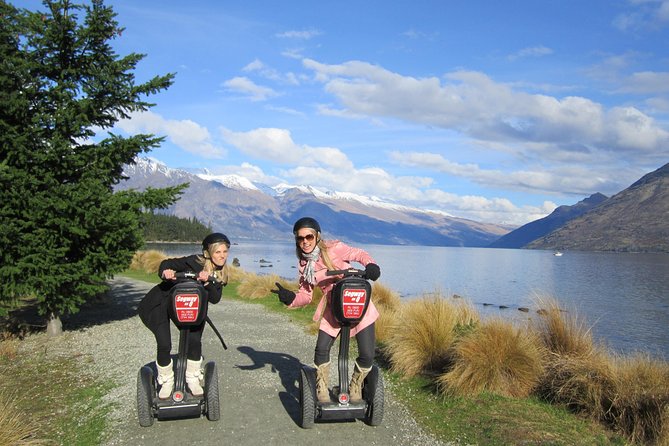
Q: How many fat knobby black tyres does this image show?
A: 4